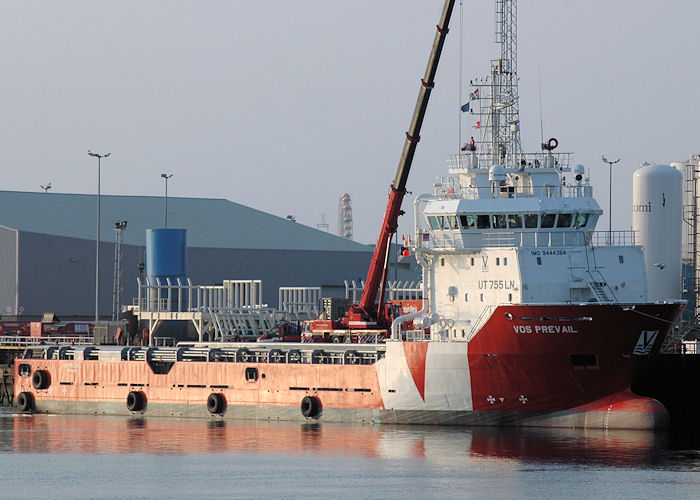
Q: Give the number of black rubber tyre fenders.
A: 5